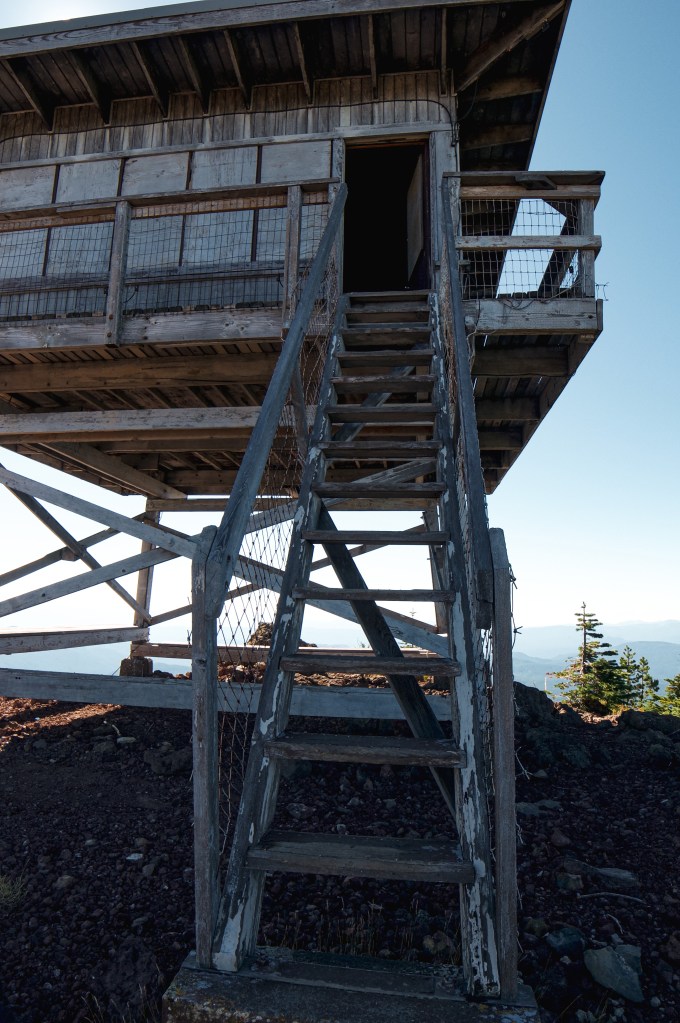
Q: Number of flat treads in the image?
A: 13